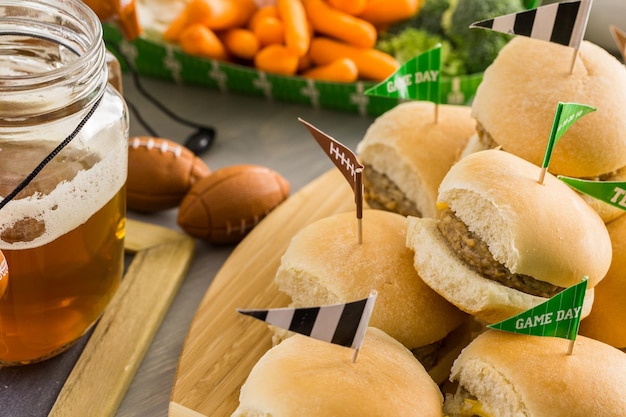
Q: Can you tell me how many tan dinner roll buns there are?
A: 7